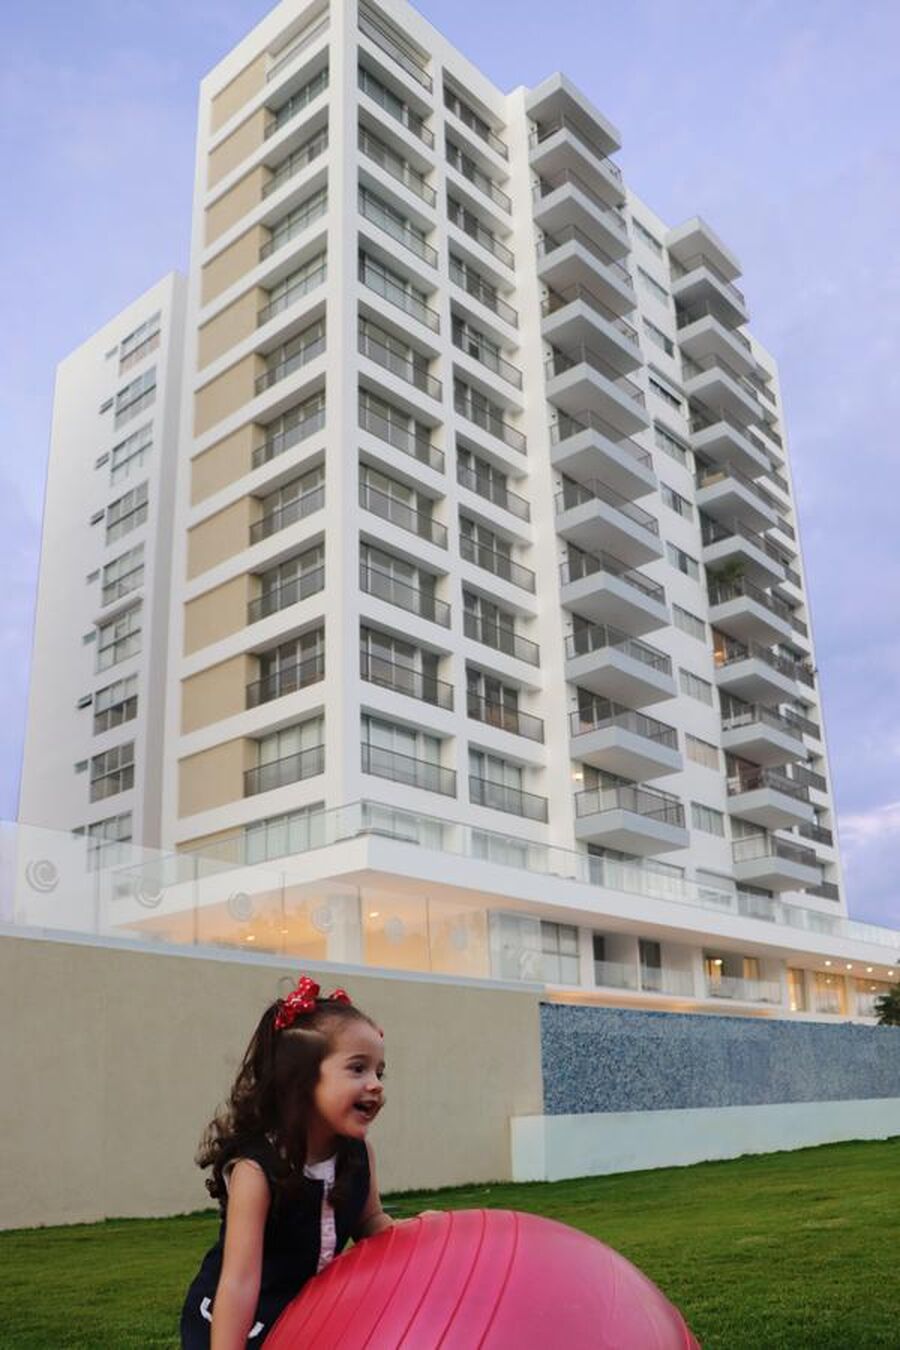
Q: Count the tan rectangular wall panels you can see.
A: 12